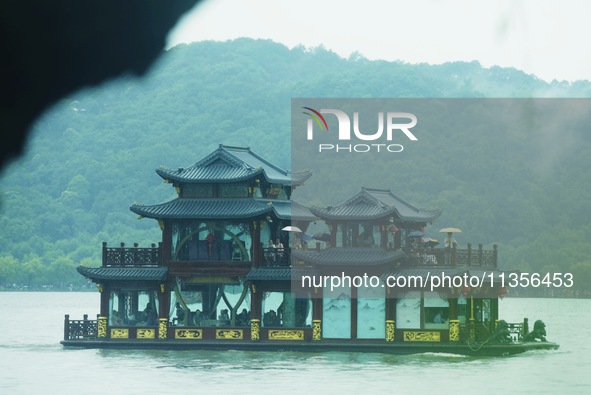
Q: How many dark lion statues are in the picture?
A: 2